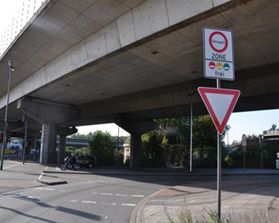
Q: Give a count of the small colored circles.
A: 3